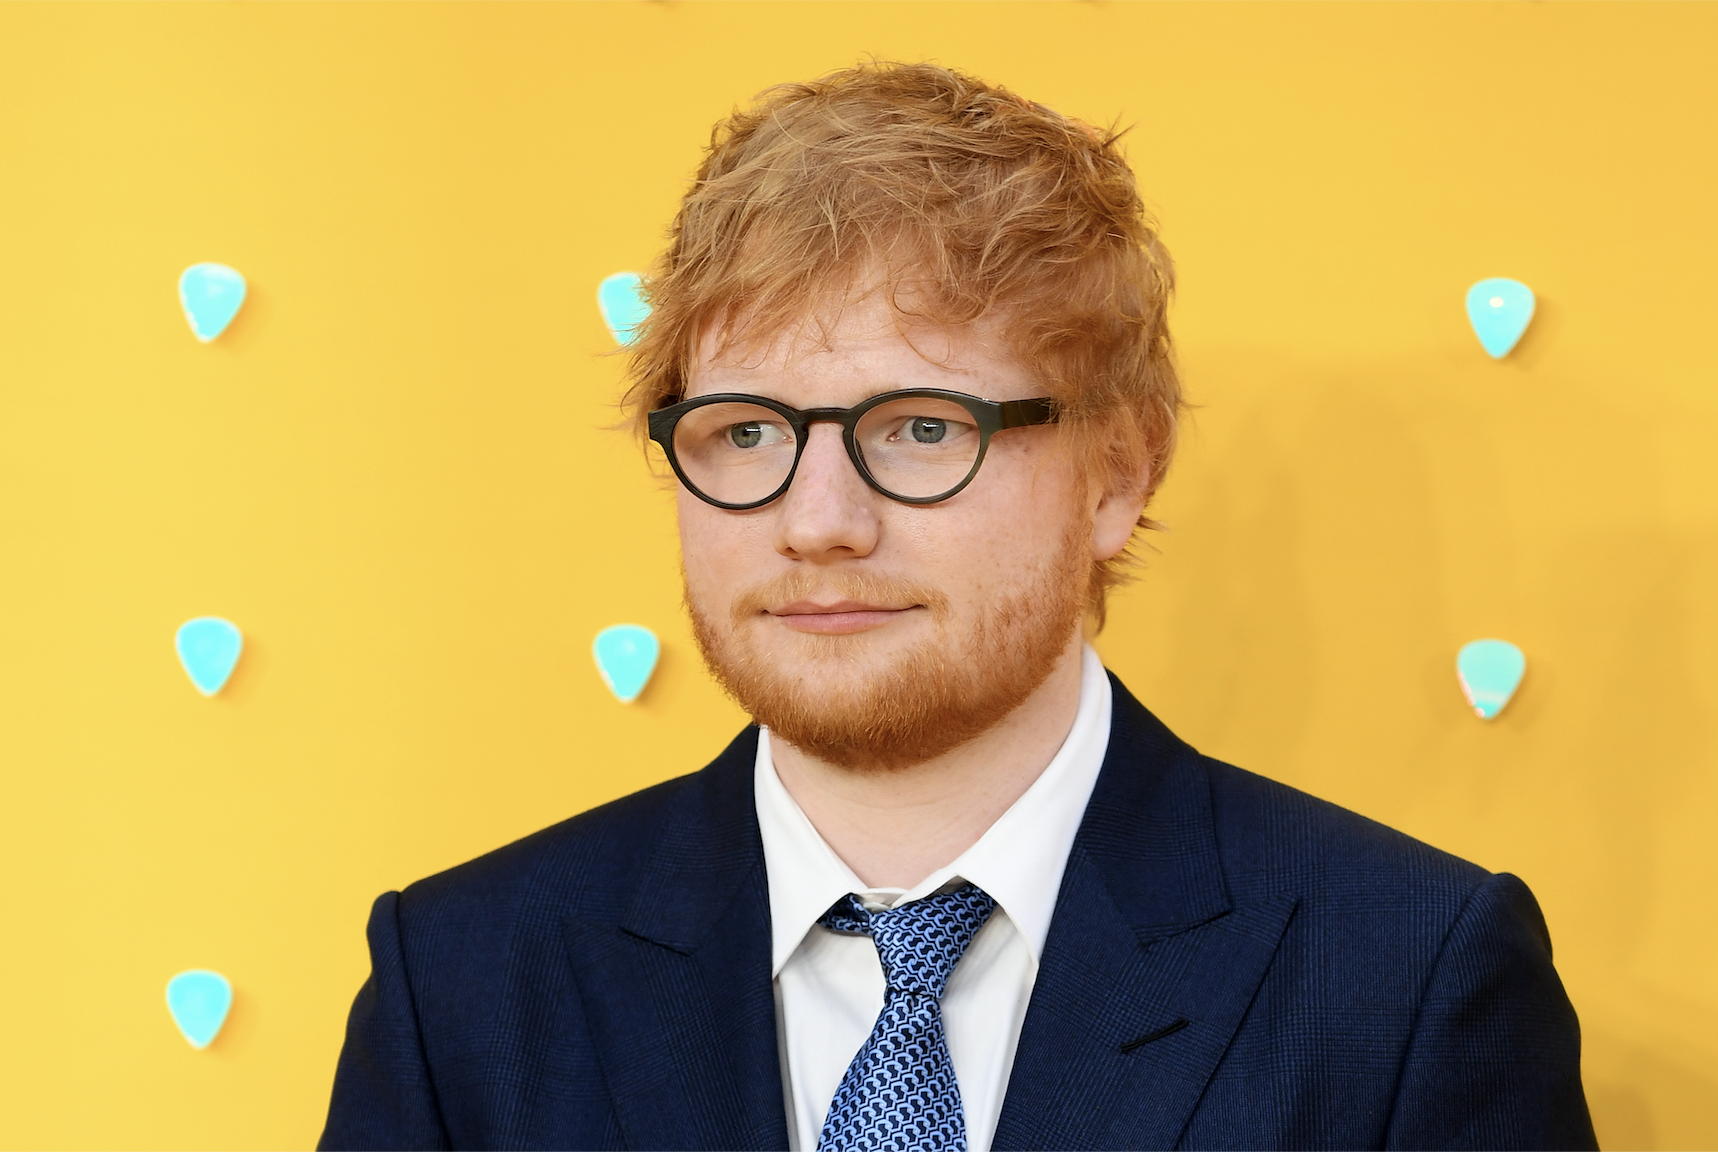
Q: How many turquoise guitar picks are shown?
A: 7